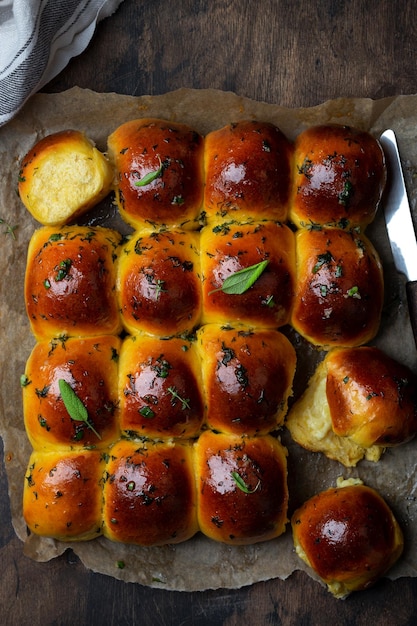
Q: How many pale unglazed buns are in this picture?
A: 1